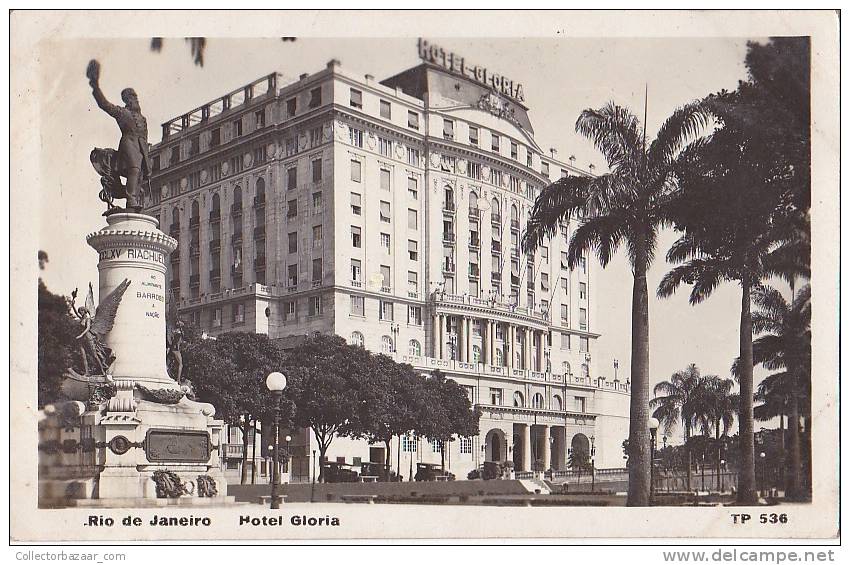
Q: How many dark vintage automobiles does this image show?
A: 4